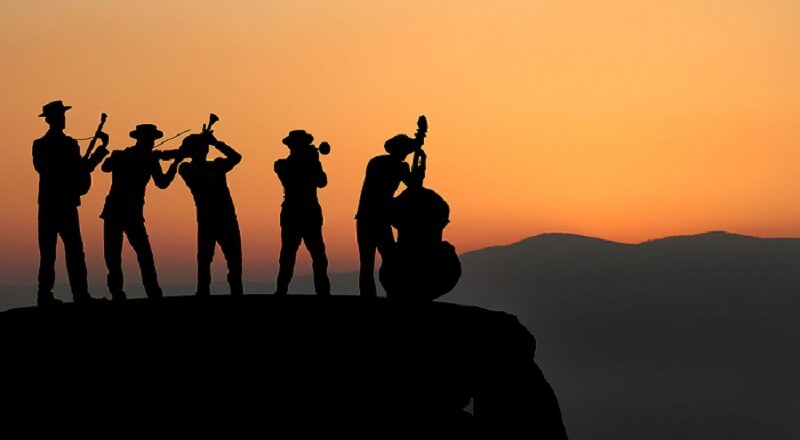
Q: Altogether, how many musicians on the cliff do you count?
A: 5